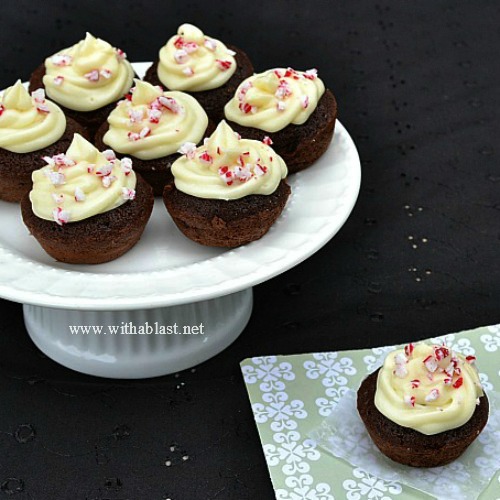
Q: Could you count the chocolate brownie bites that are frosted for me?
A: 8